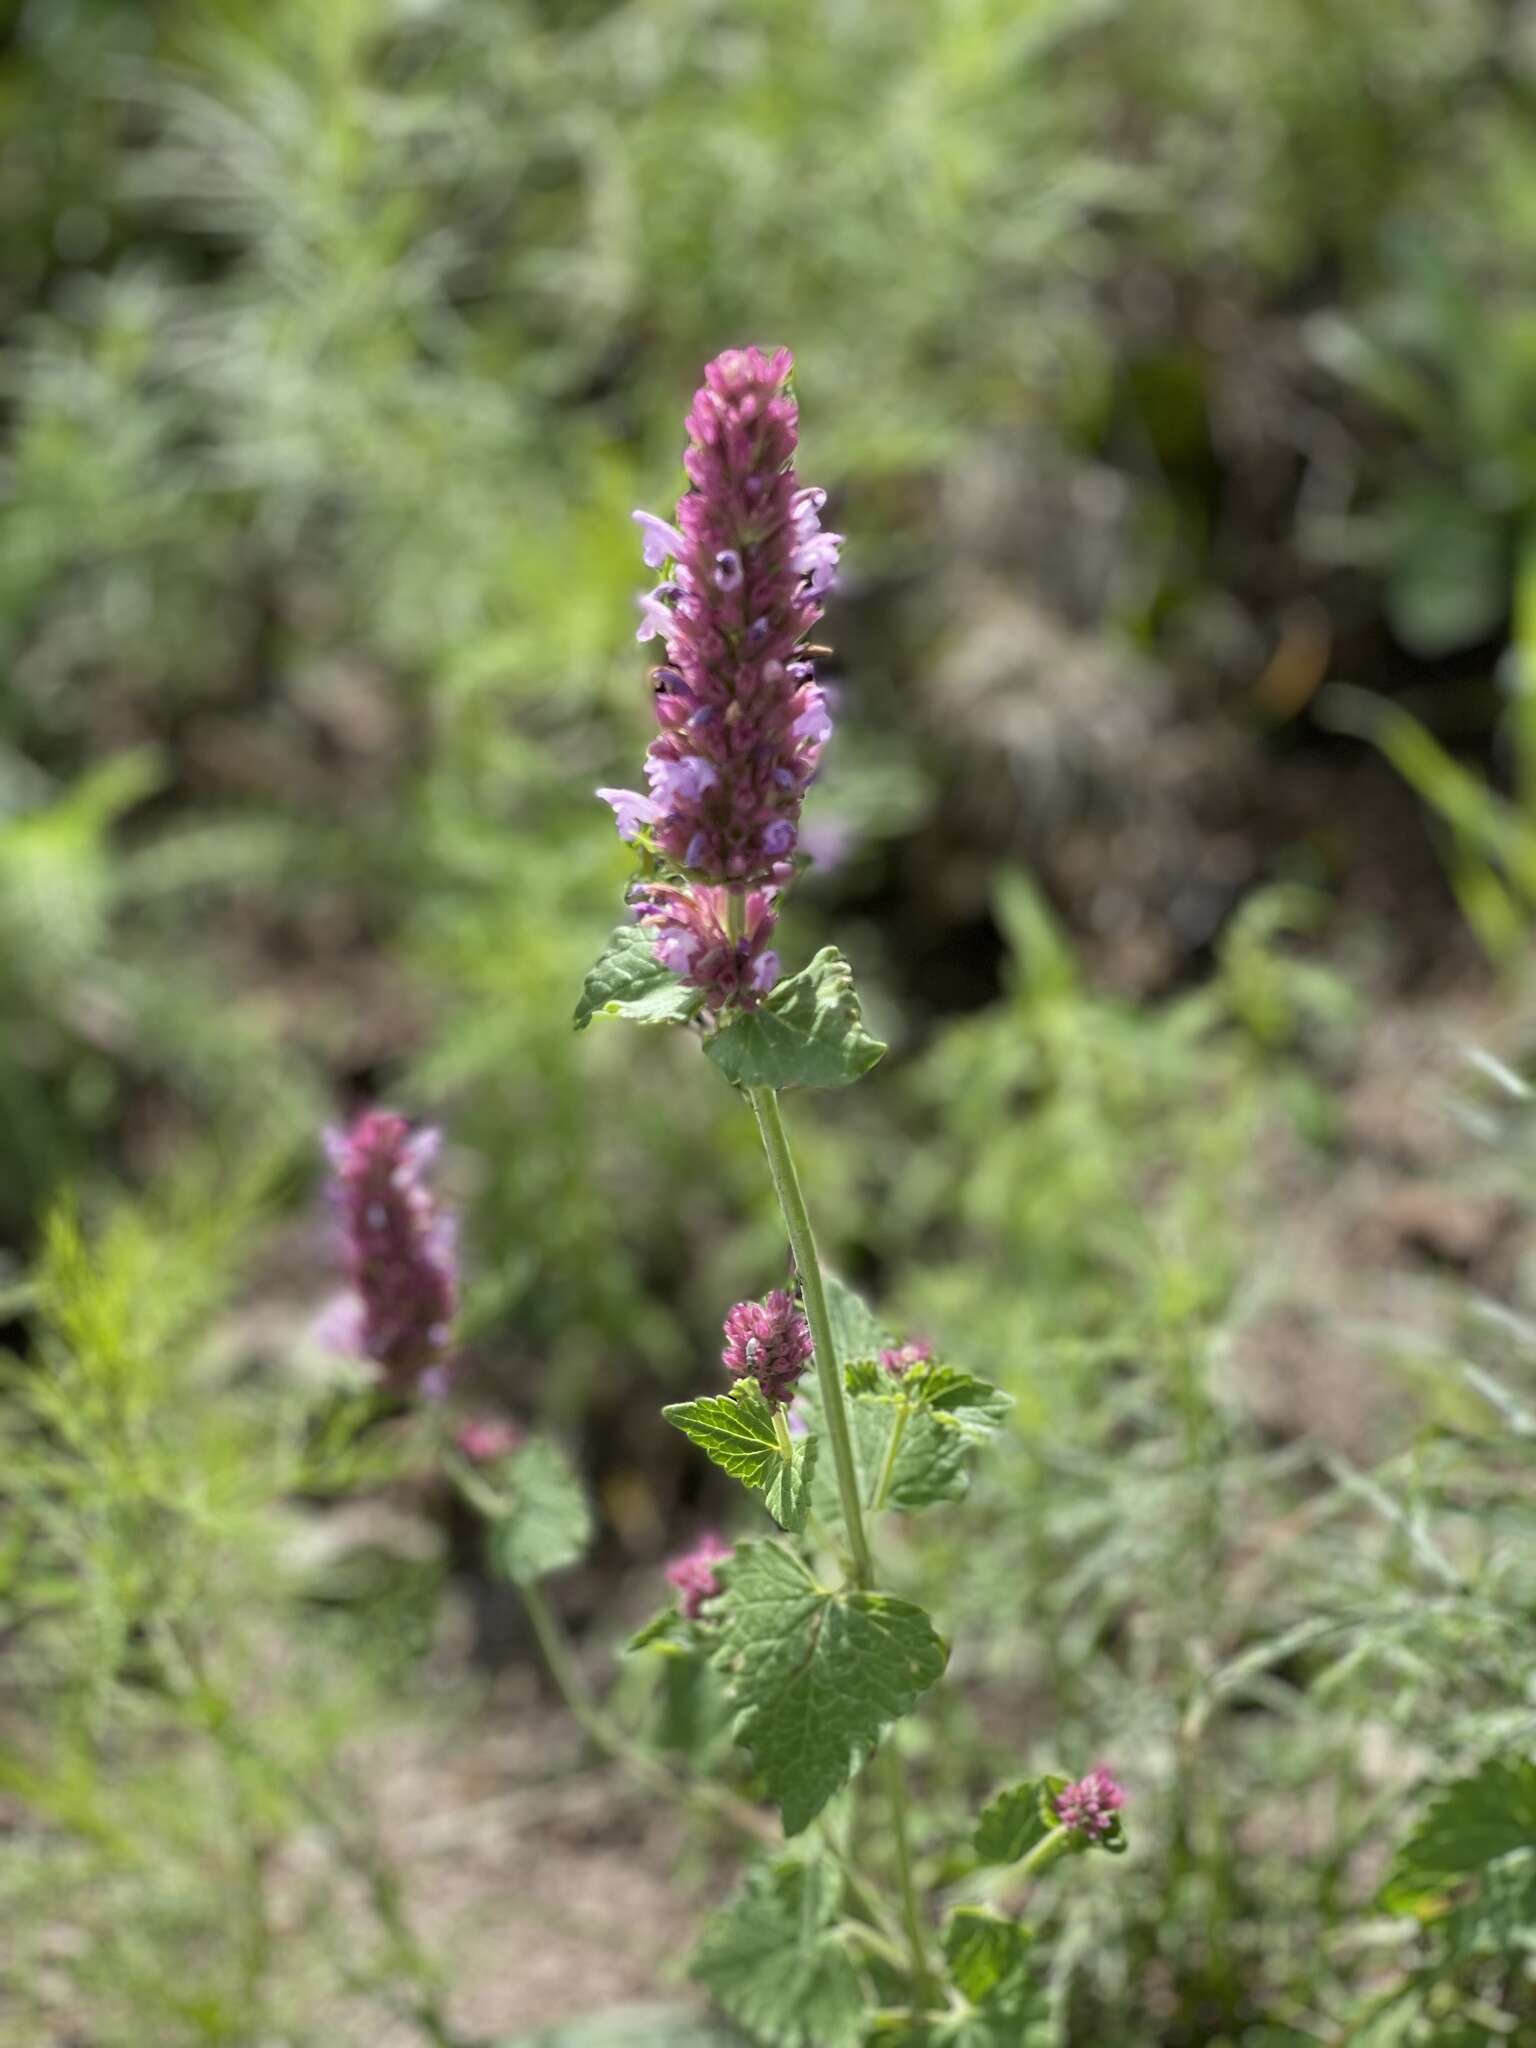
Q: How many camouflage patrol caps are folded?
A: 0